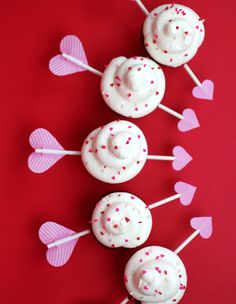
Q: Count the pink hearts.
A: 8